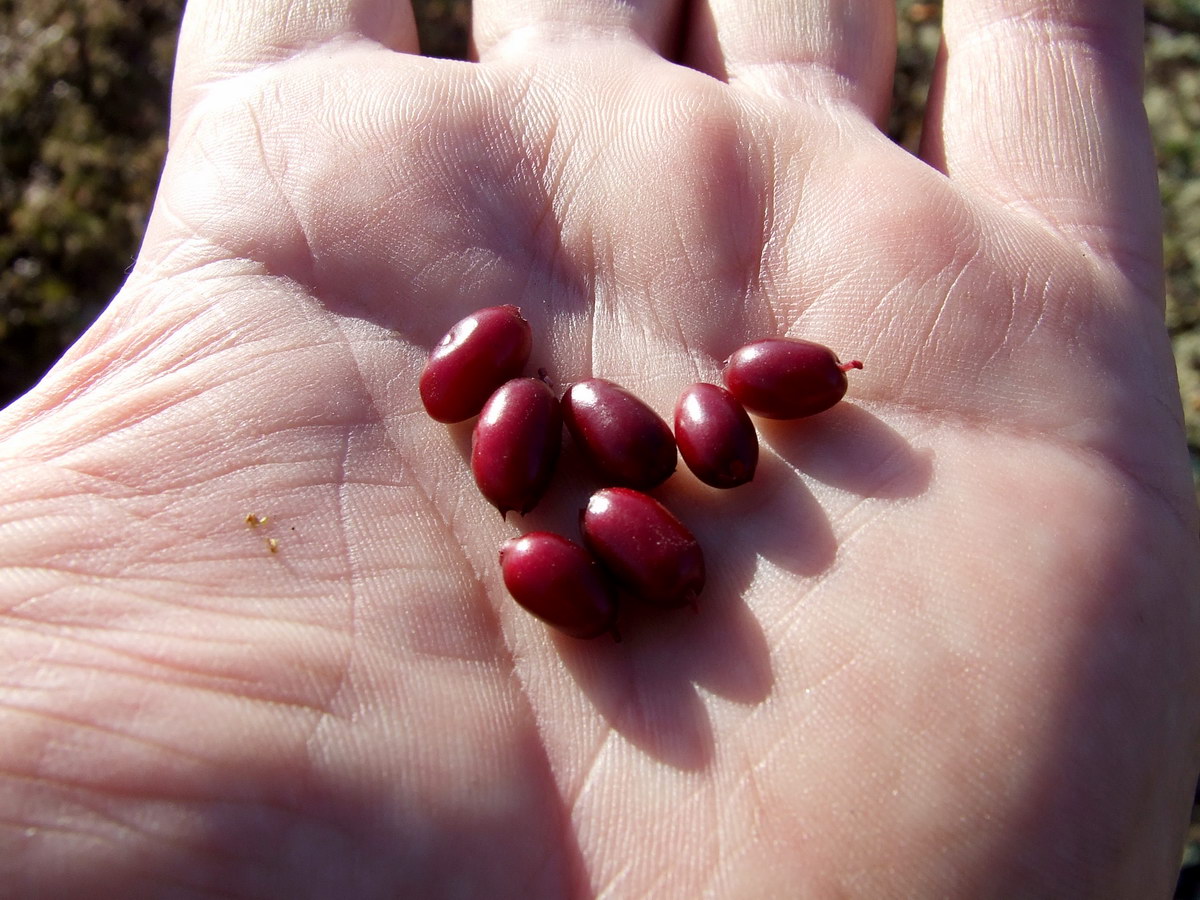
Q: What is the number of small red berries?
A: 7